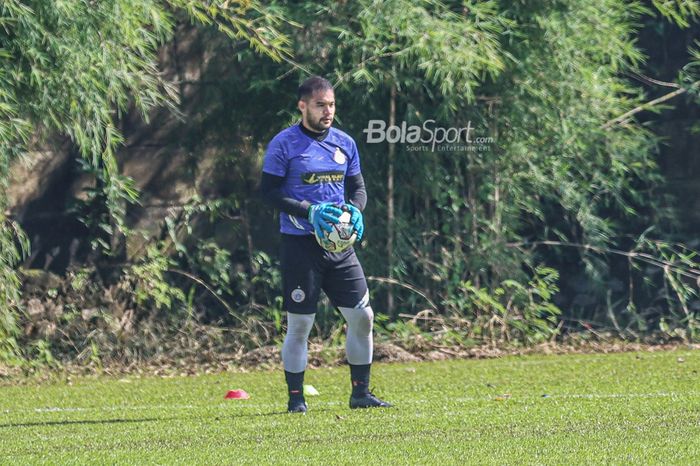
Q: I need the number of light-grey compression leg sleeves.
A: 2